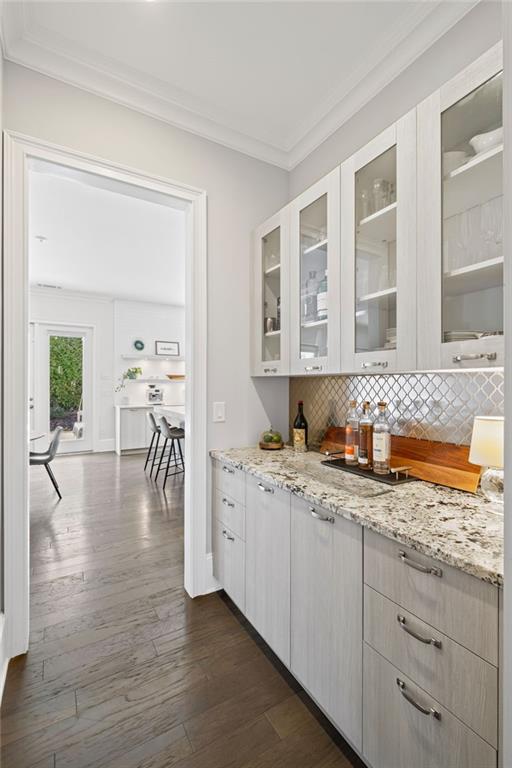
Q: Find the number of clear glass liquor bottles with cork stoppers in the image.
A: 3